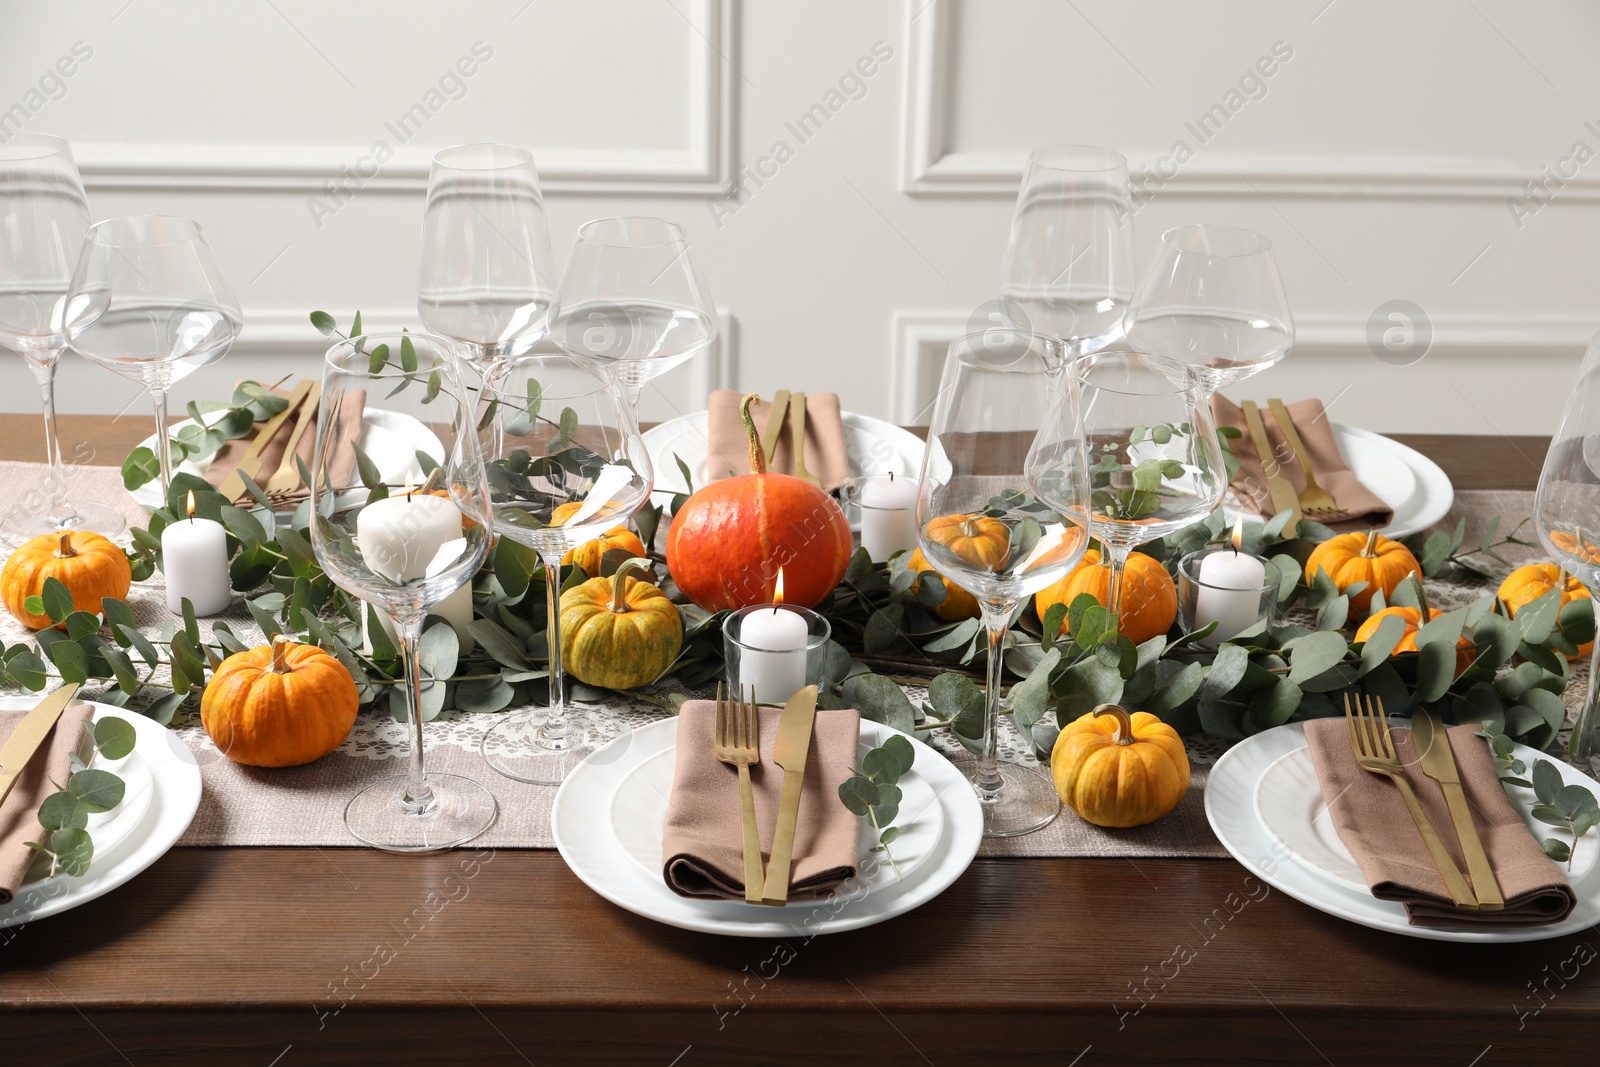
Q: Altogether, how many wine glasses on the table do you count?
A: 11